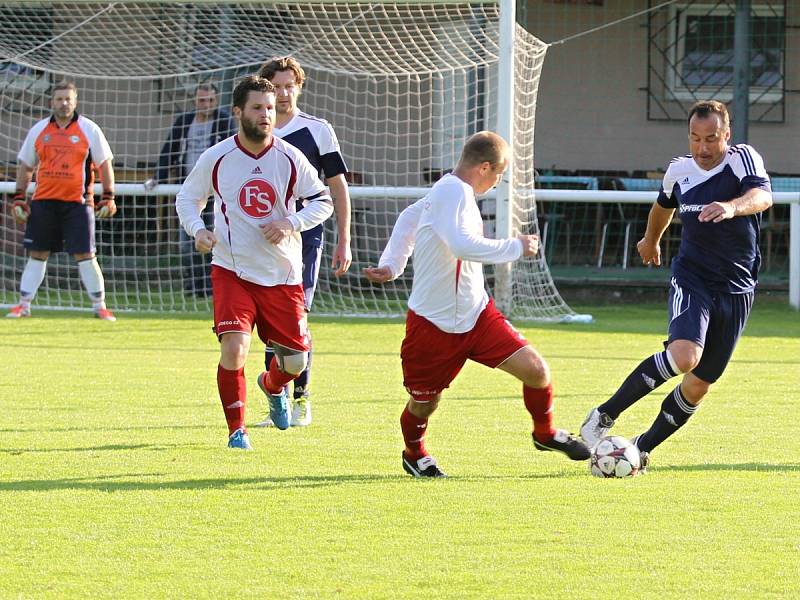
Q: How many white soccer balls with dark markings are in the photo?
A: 1